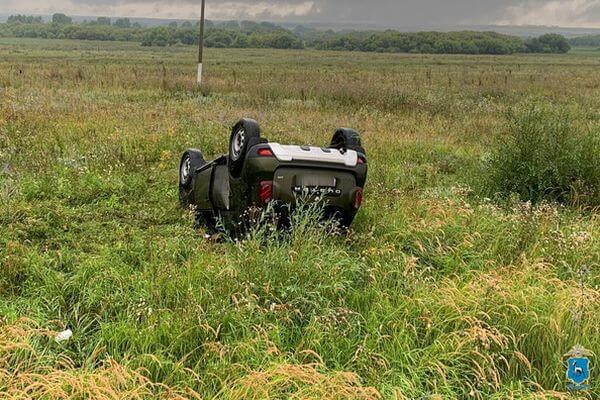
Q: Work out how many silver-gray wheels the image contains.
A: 2